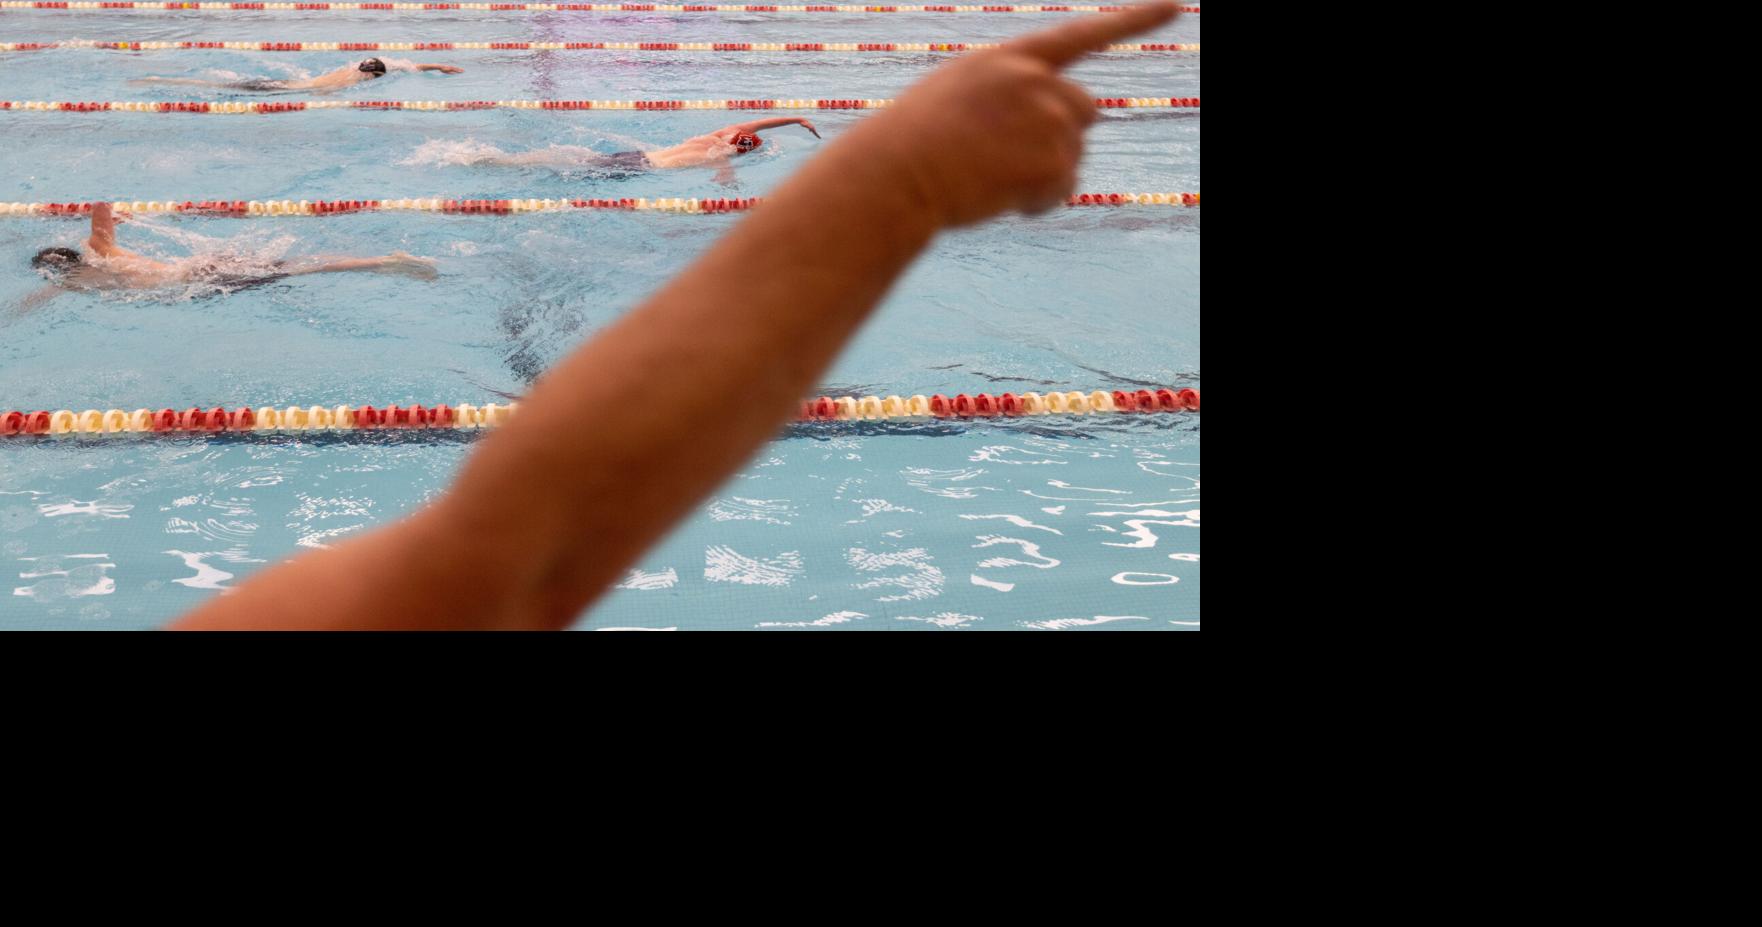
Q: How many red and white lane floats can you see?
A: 5